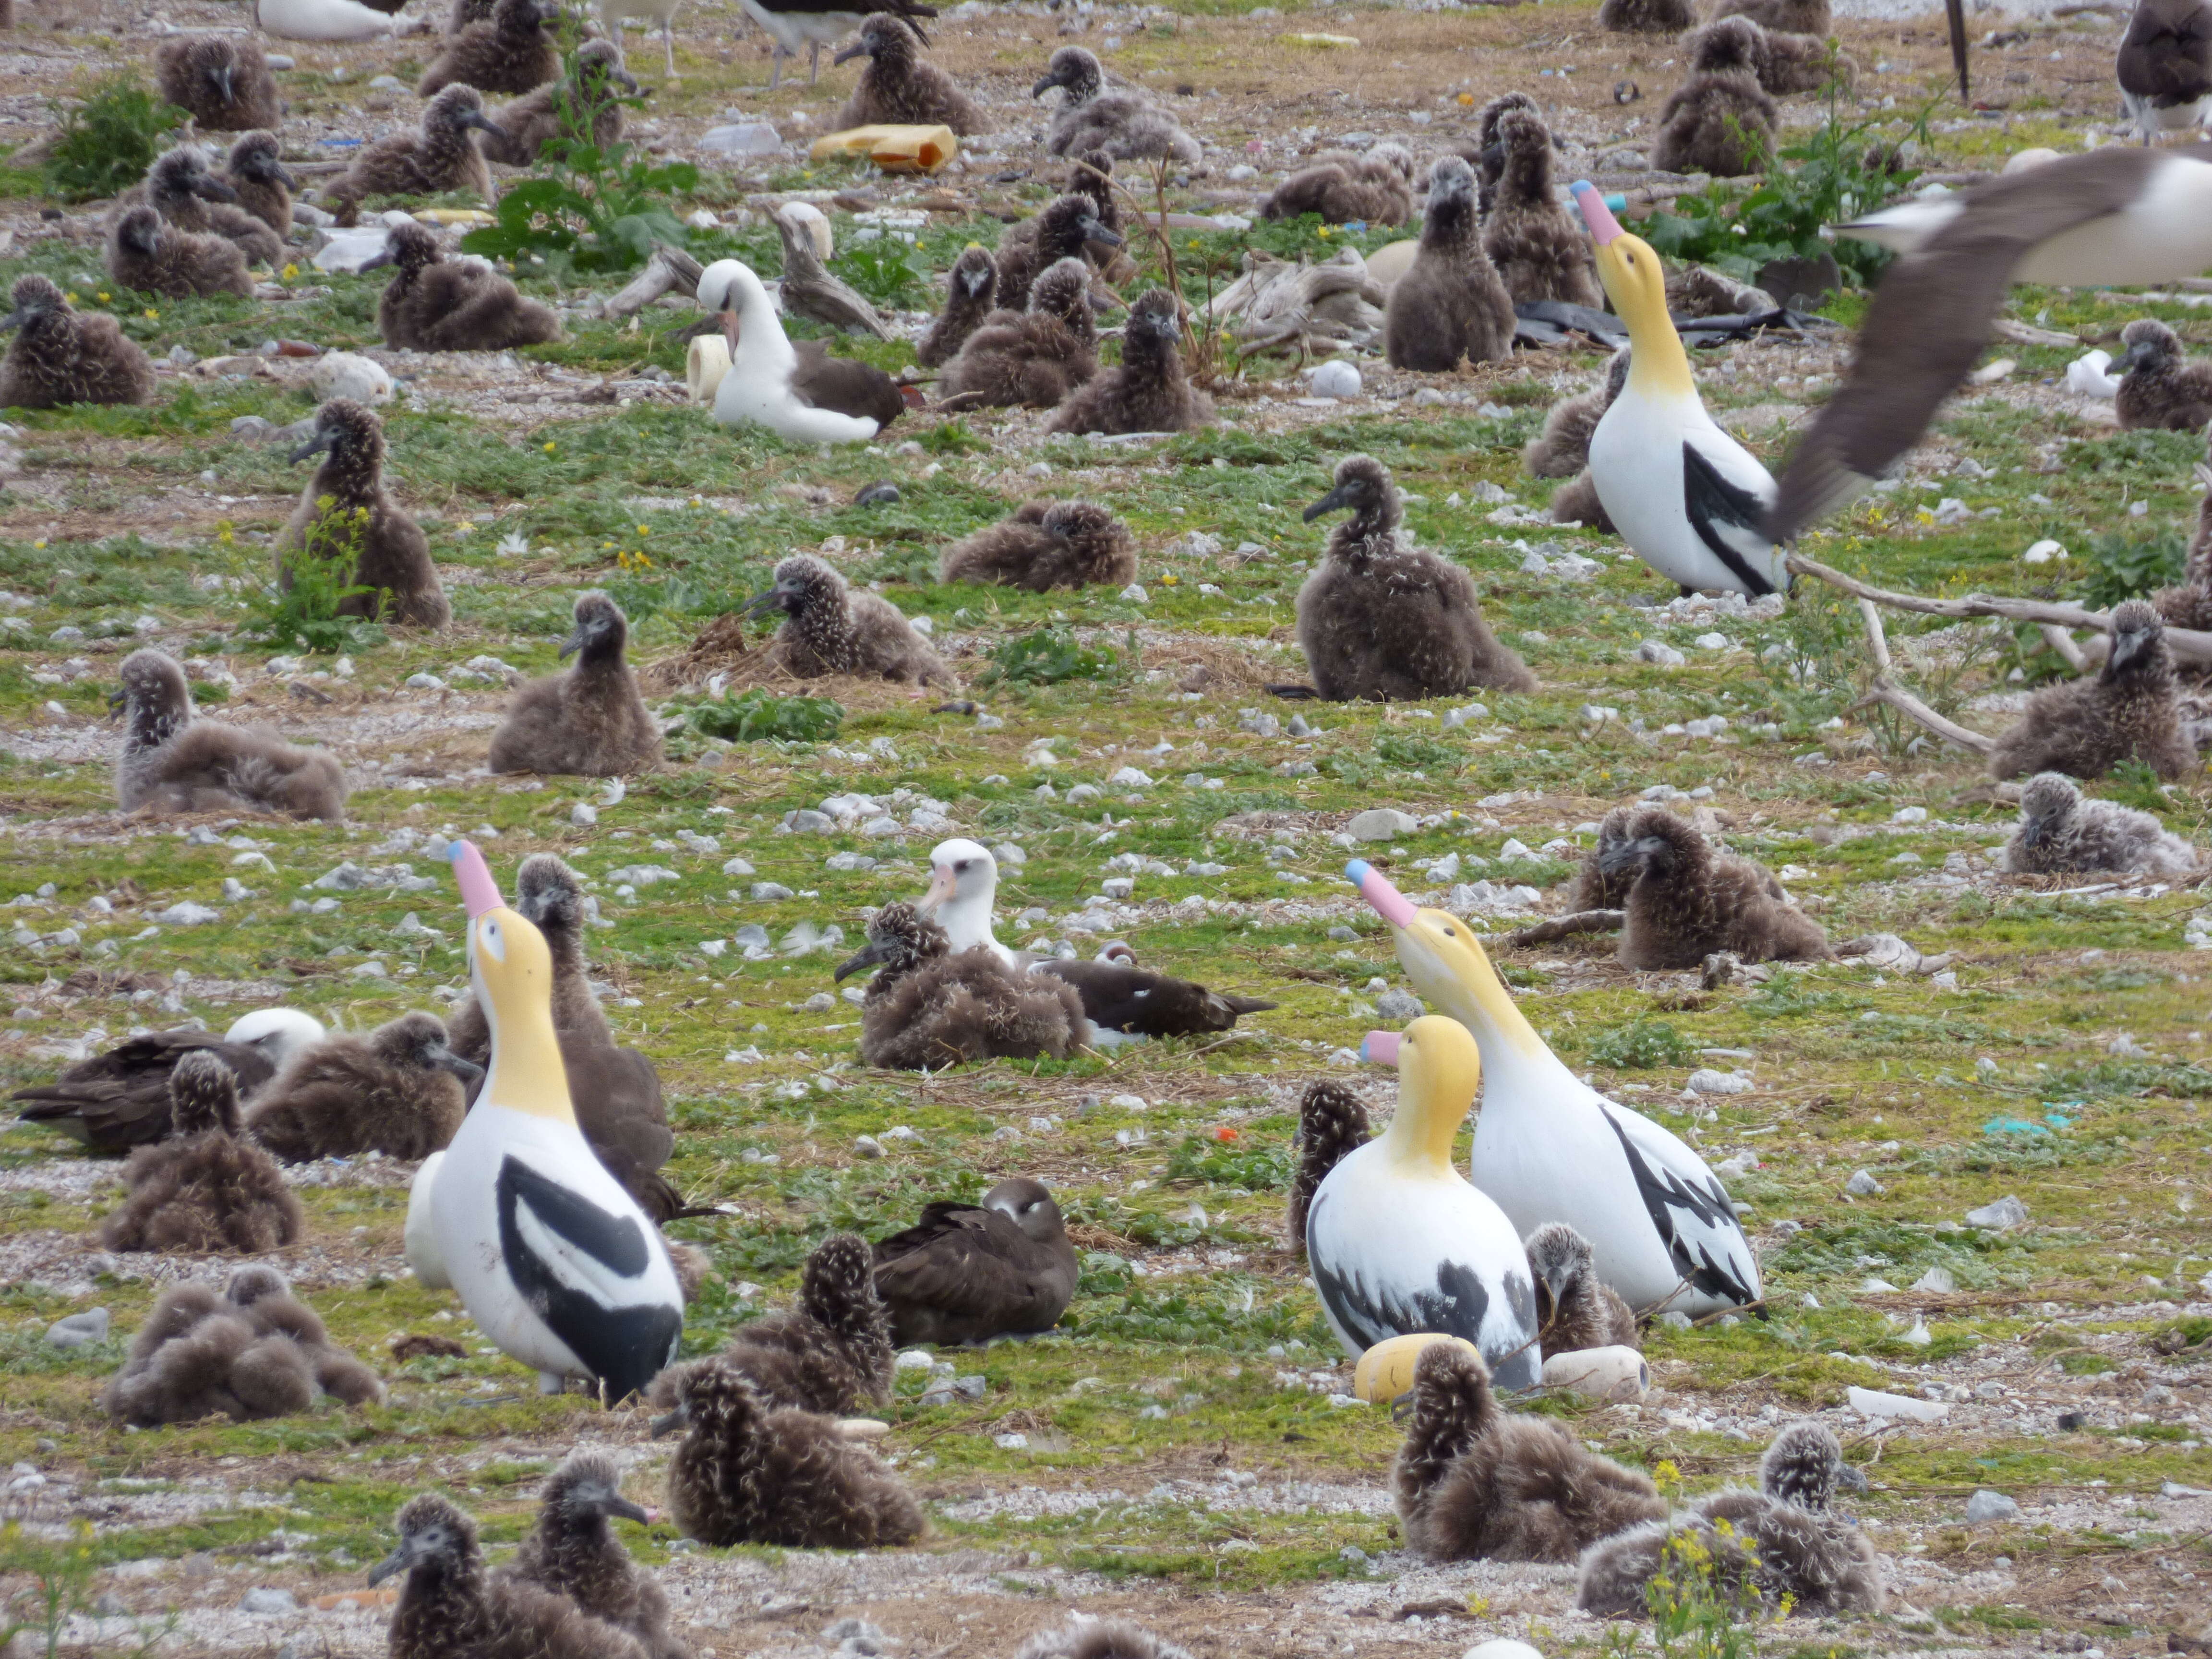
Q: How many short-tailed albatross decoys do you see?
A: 4